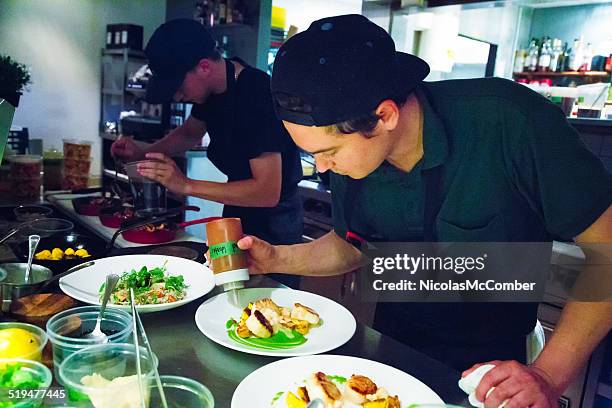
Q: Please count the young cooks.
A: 2